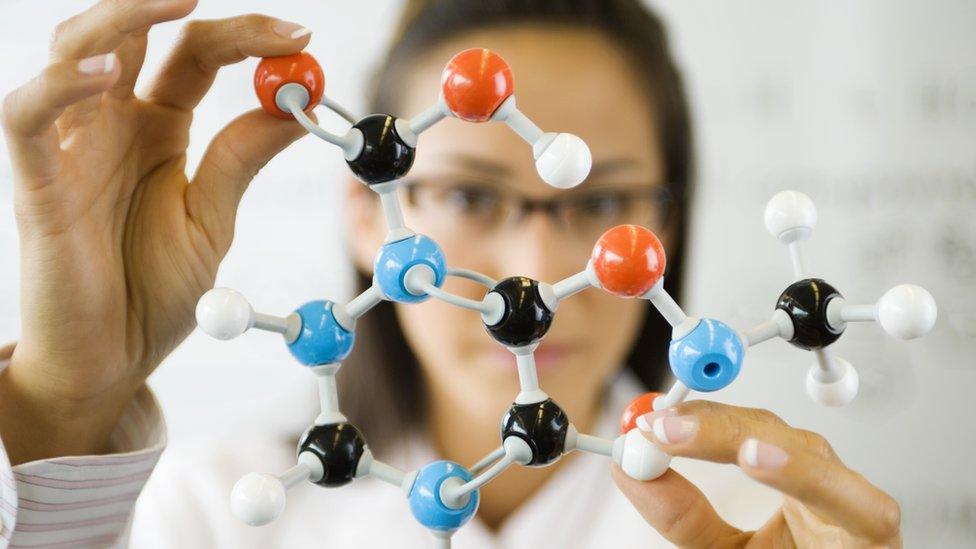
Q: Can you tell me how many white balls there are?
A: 7